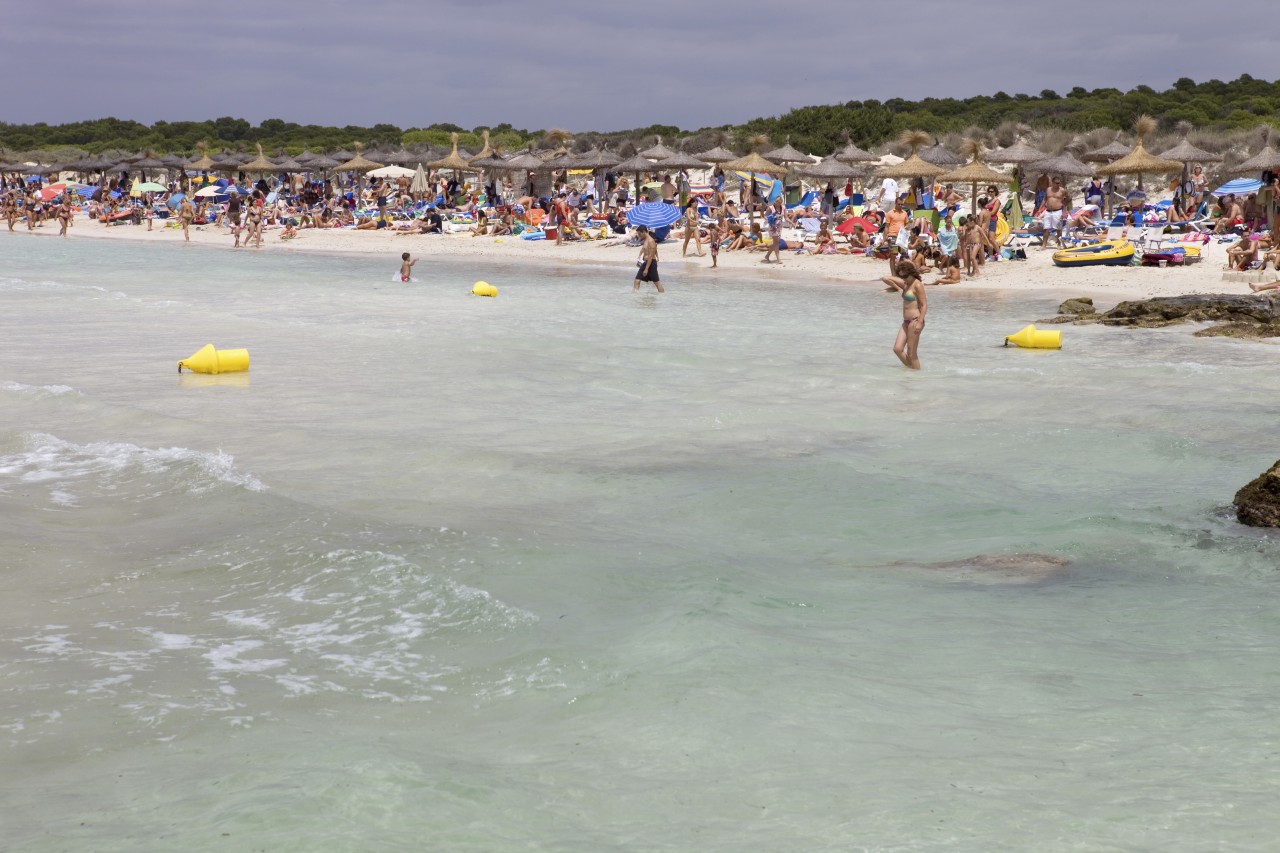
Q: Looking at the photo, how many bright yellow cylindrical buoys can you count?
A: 3